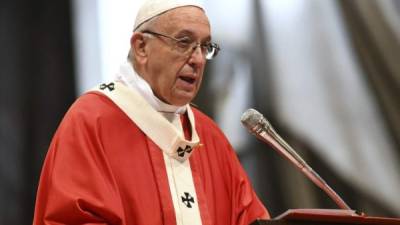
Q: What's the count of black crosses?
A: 3